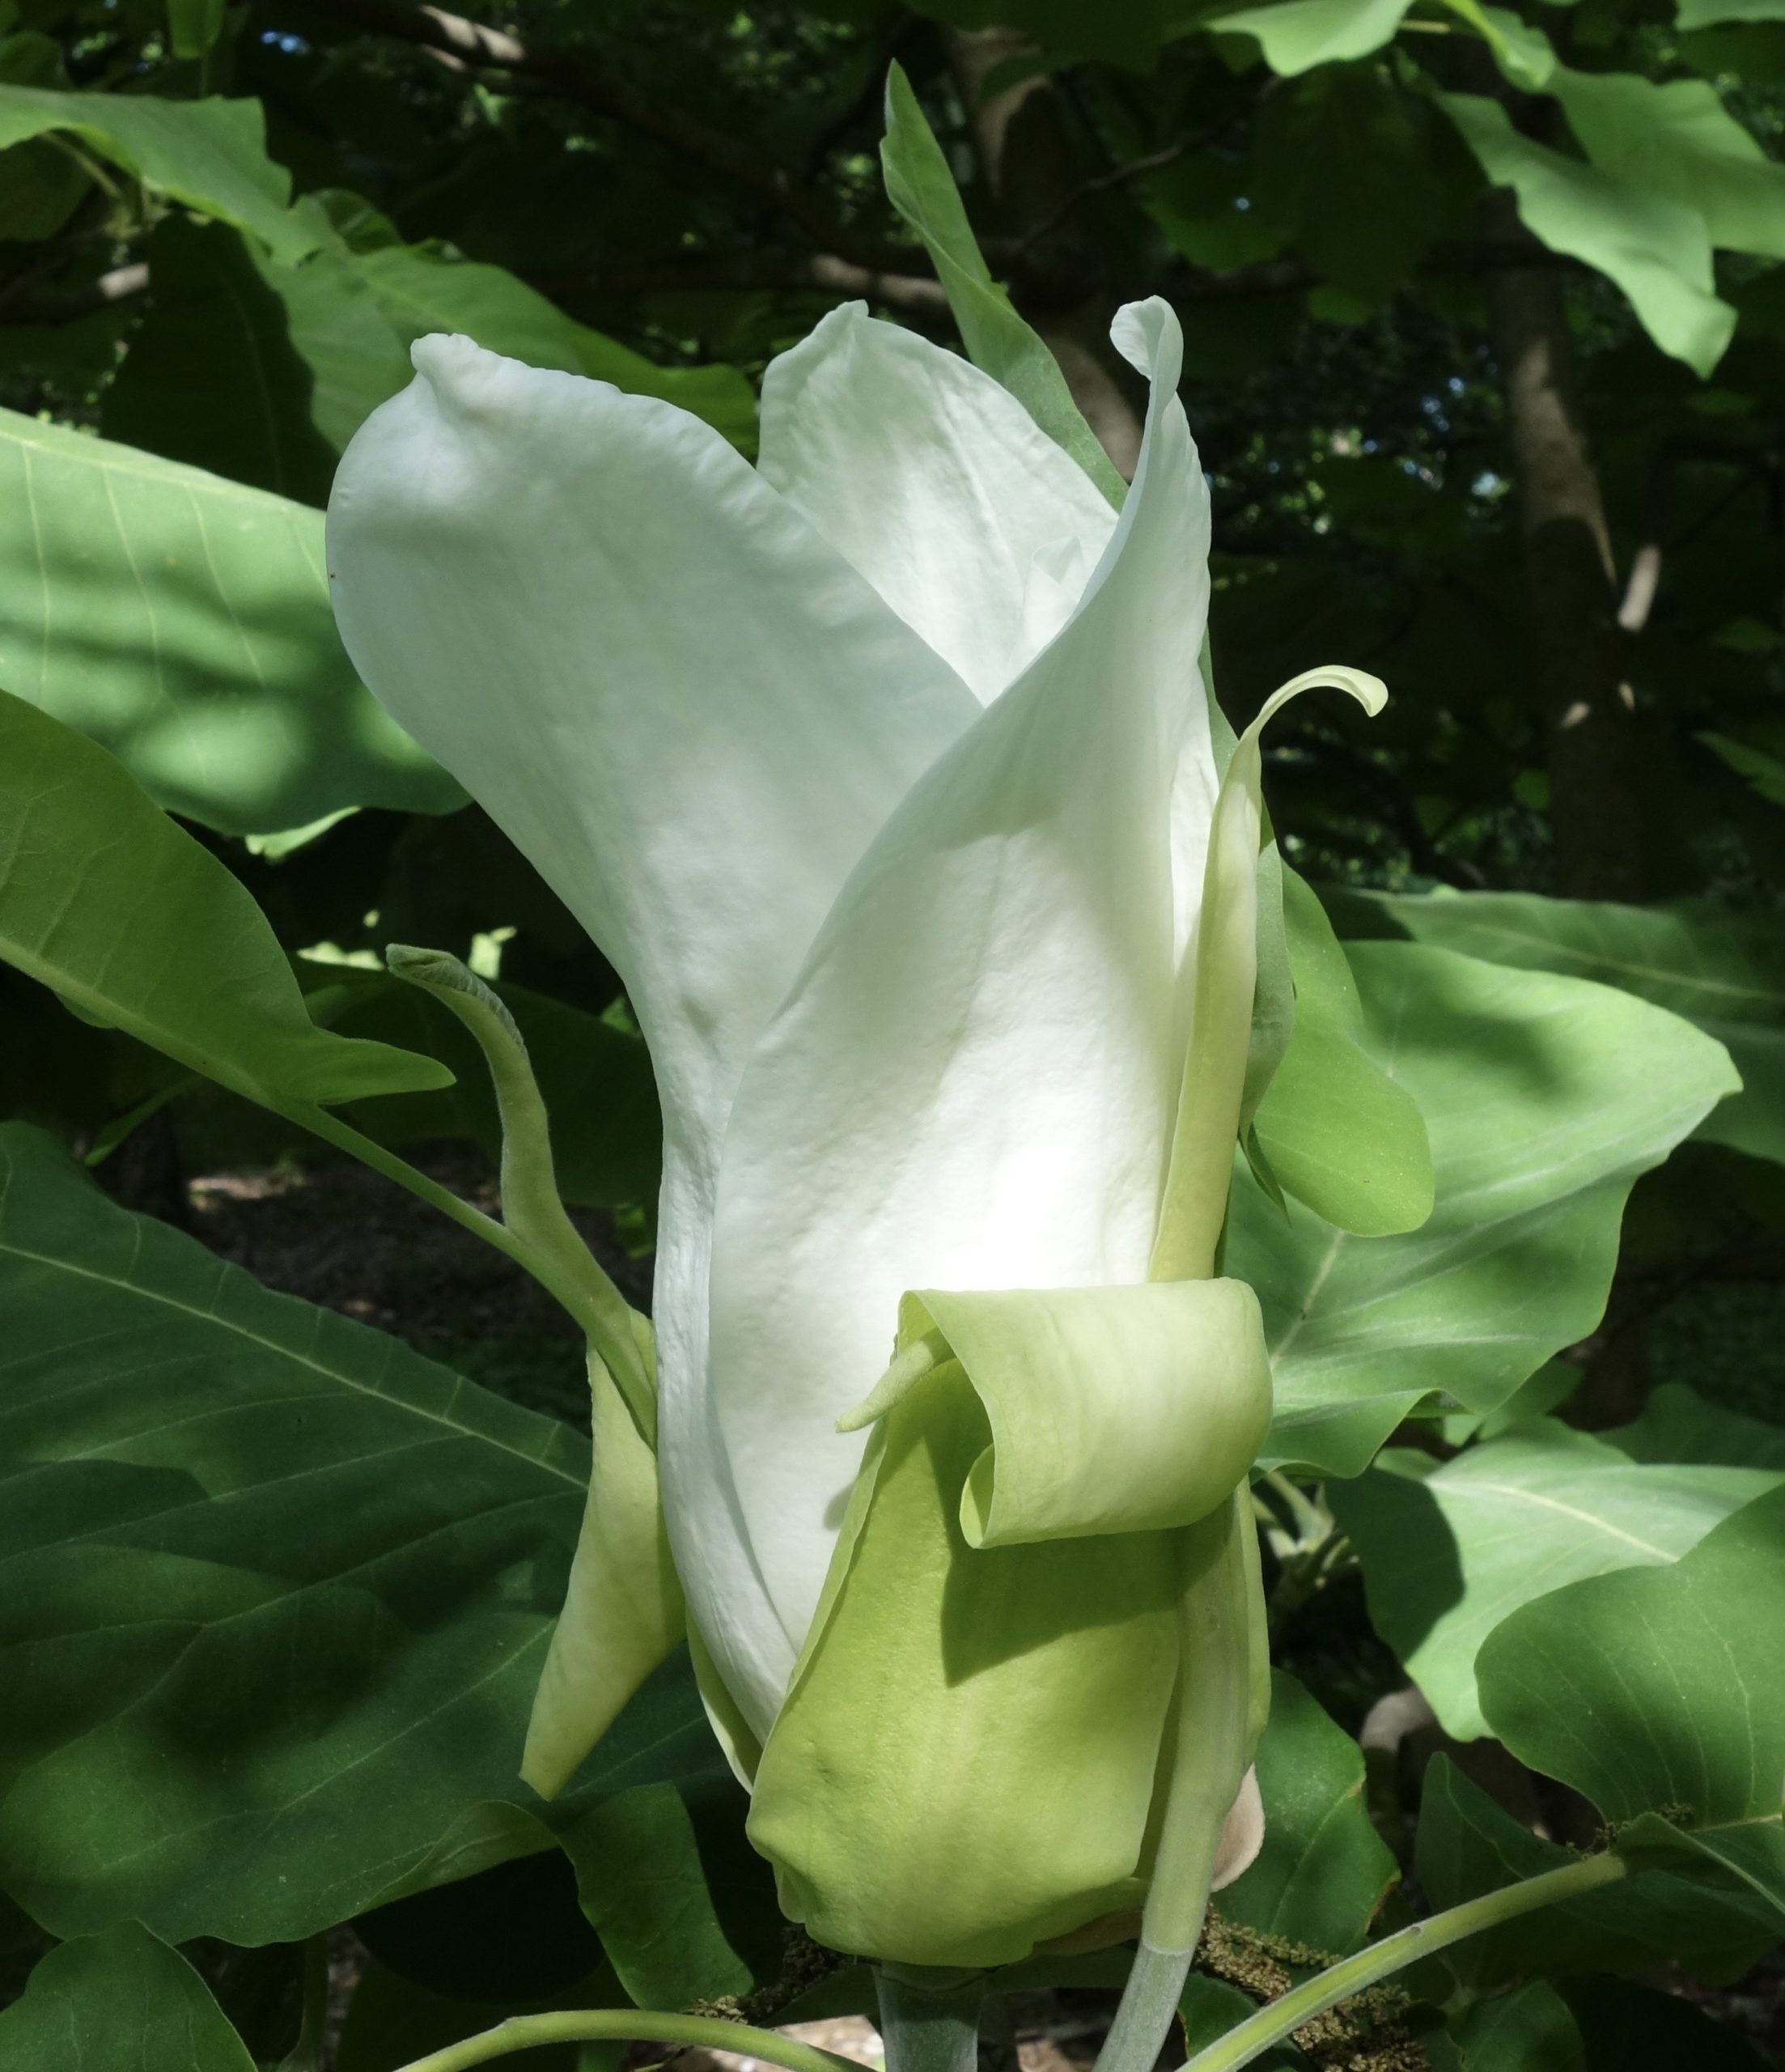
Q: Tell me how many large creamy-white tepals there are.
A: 3